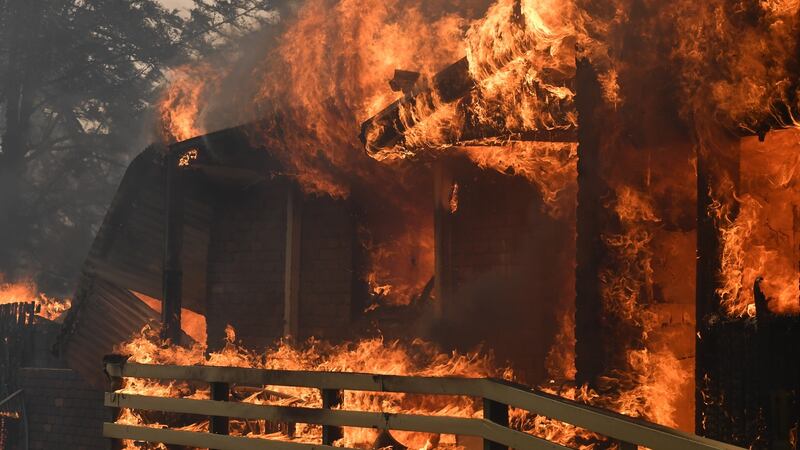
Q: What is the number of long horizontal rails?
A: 3